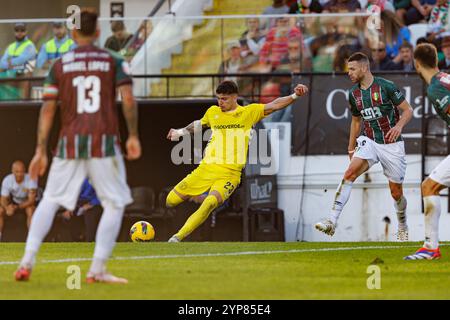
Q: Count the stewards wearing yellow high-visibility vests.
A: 2